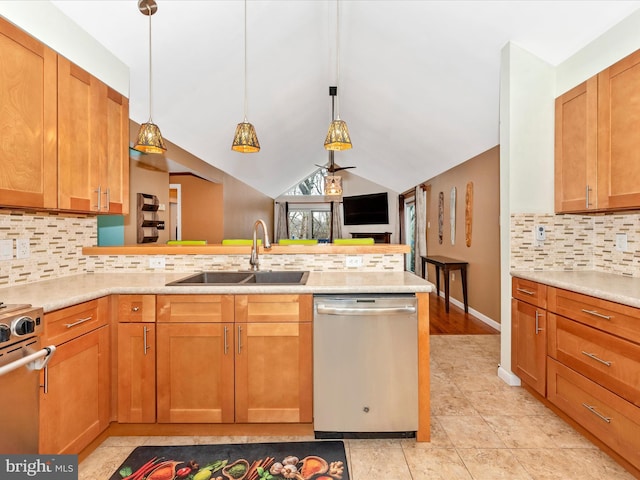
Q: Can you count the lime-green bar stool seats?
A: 4